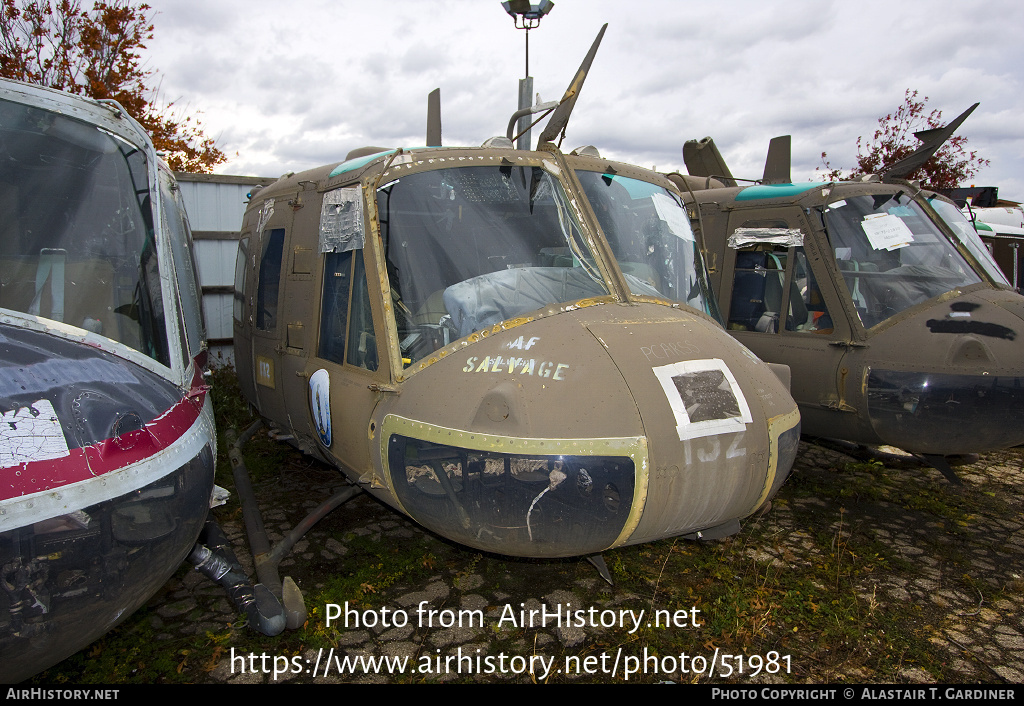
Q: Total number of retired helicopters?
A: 3